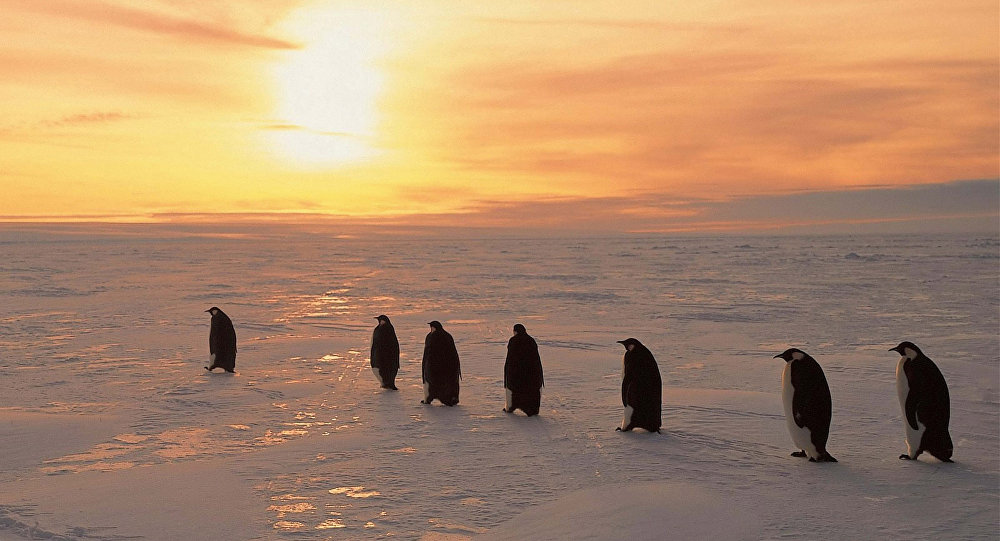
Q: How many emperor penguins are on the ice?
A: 7